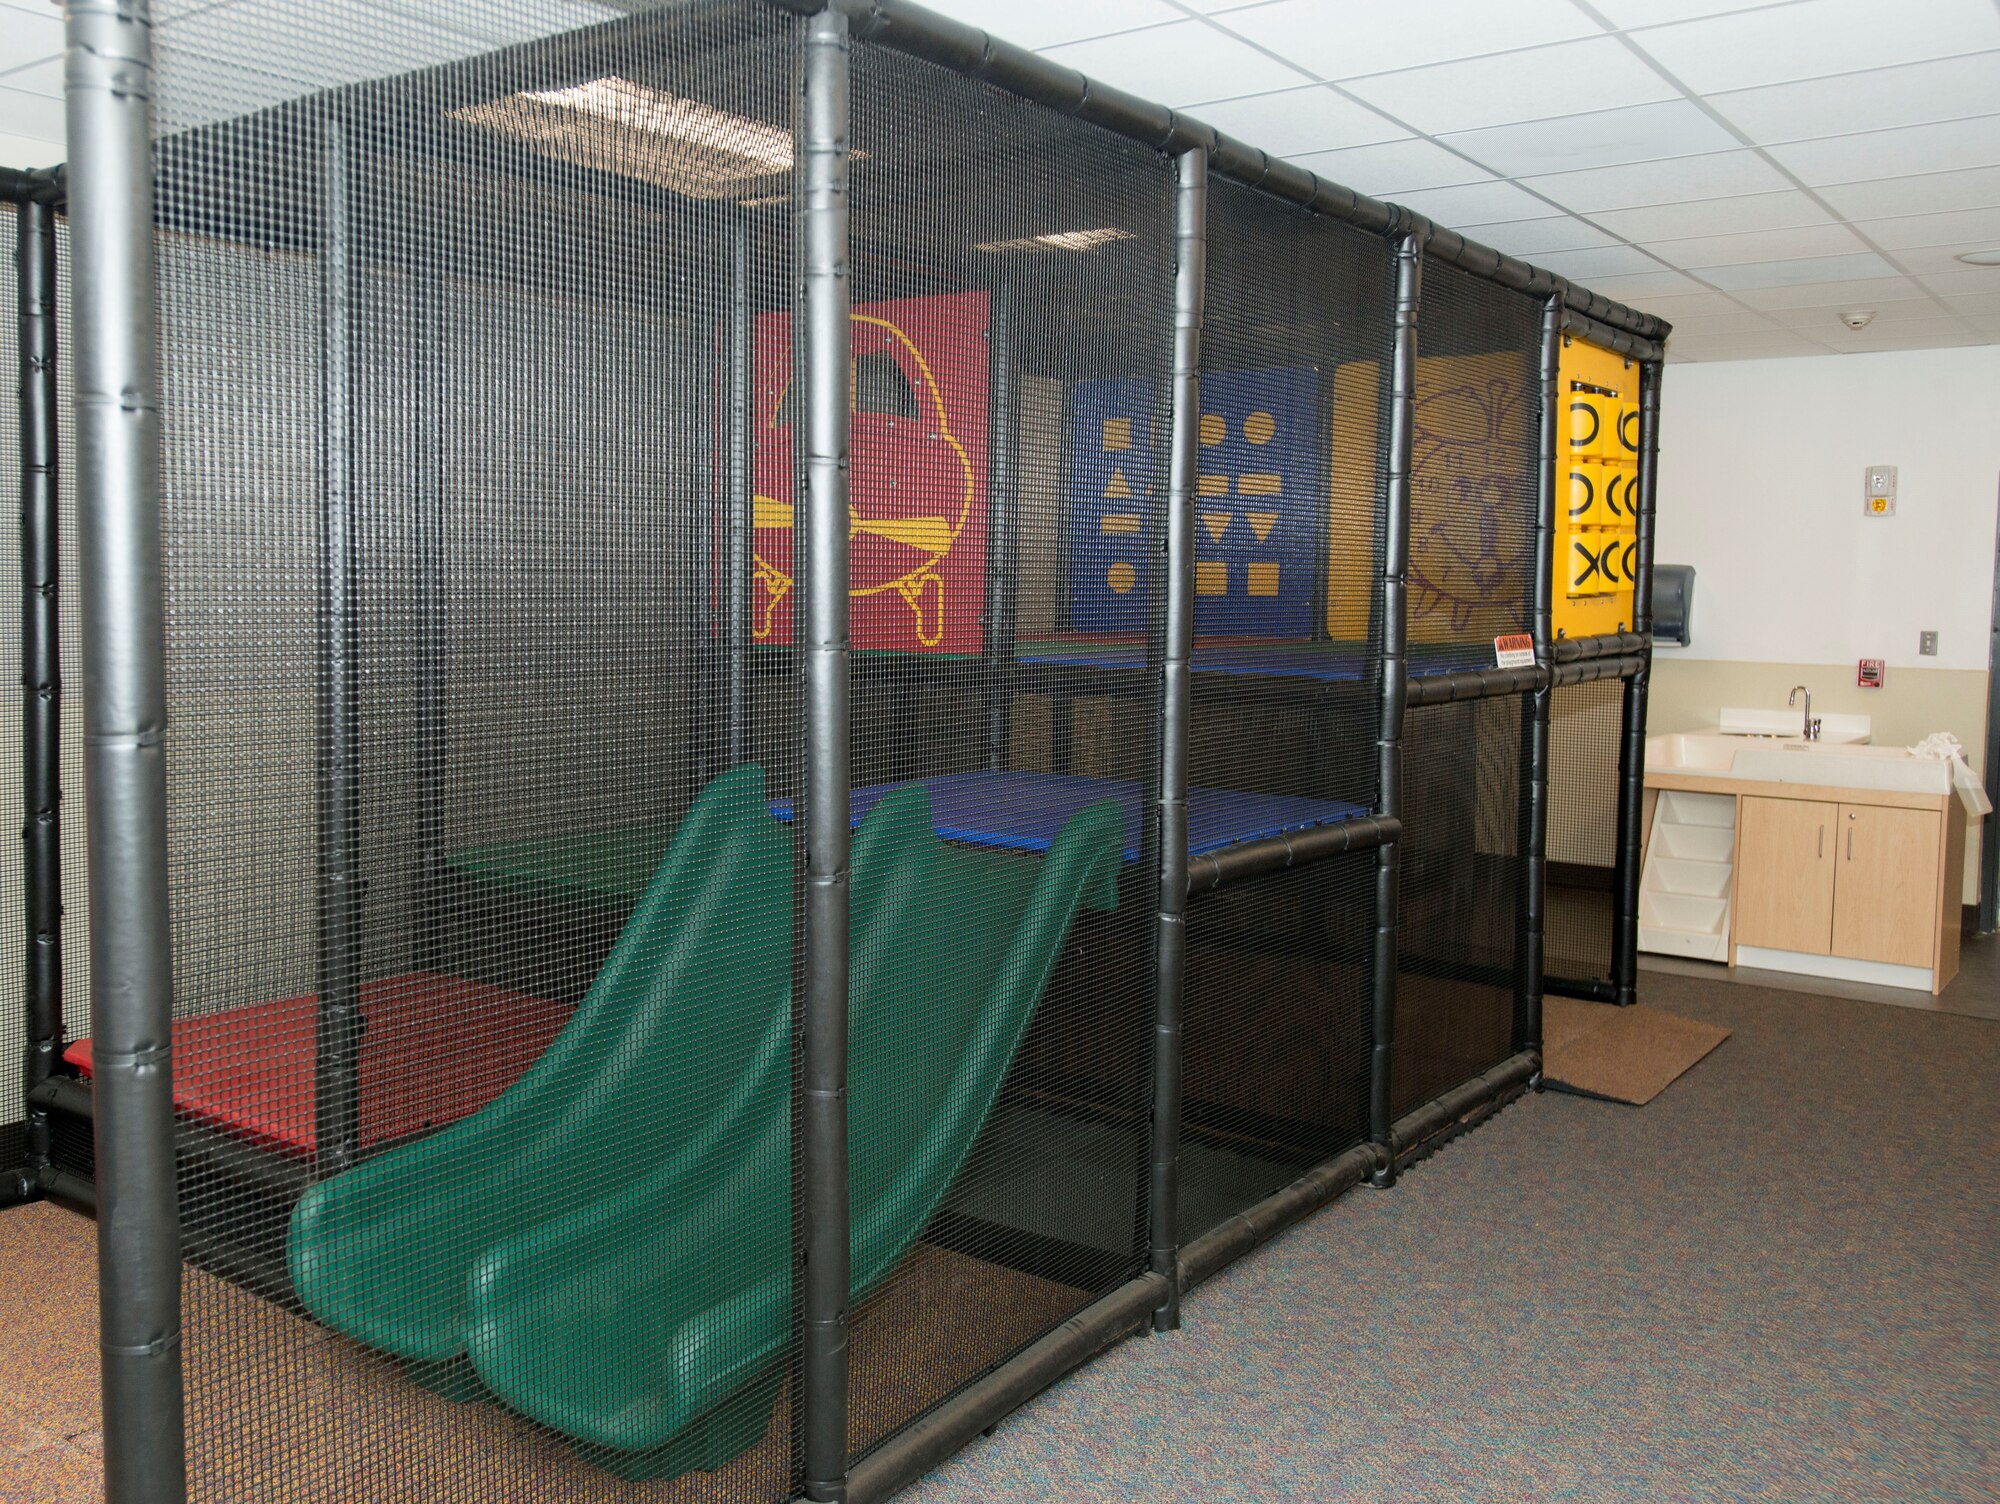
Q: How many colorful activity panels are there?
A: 4